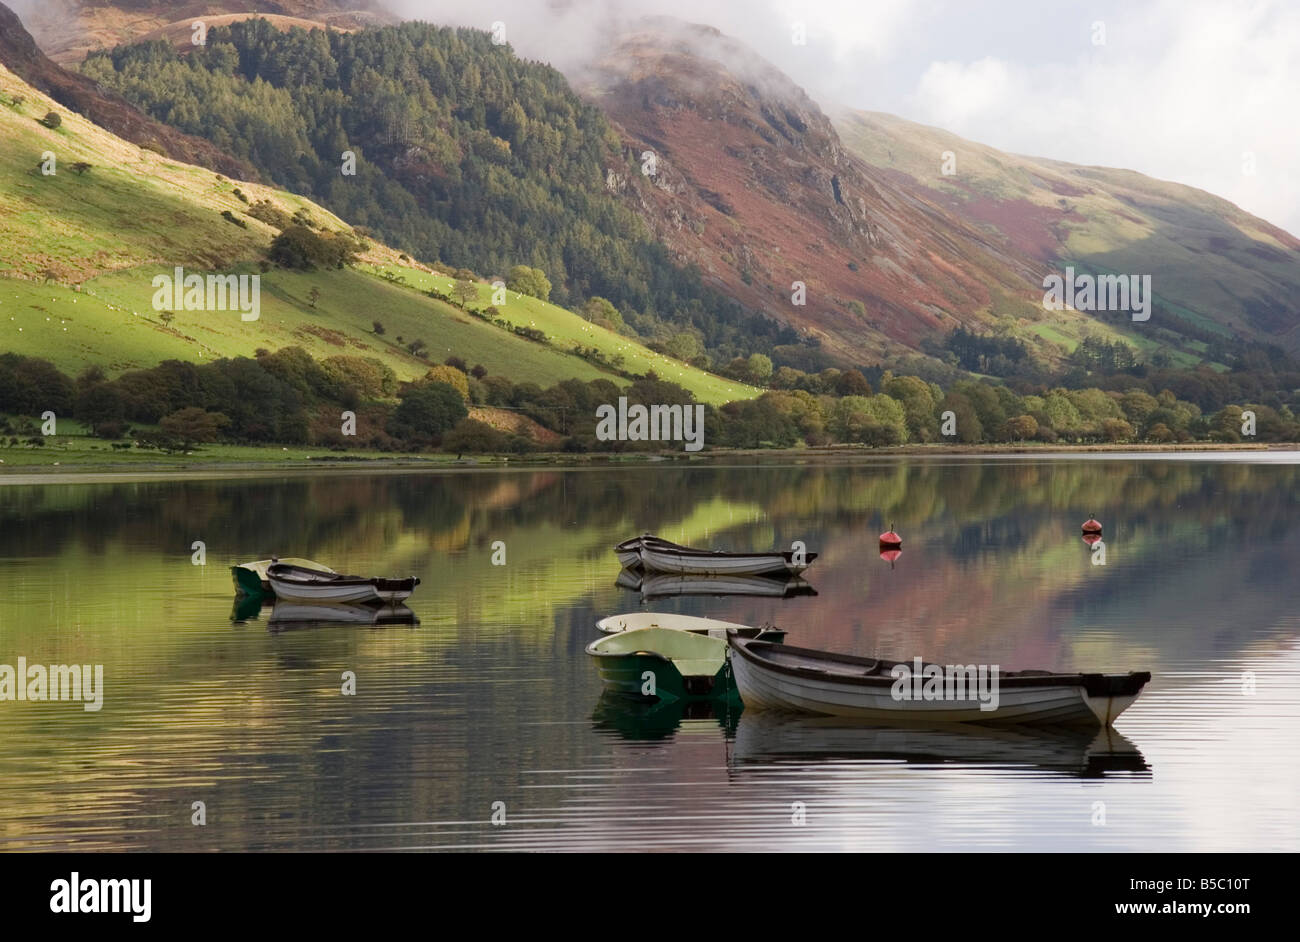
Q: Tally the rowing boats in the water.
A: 7